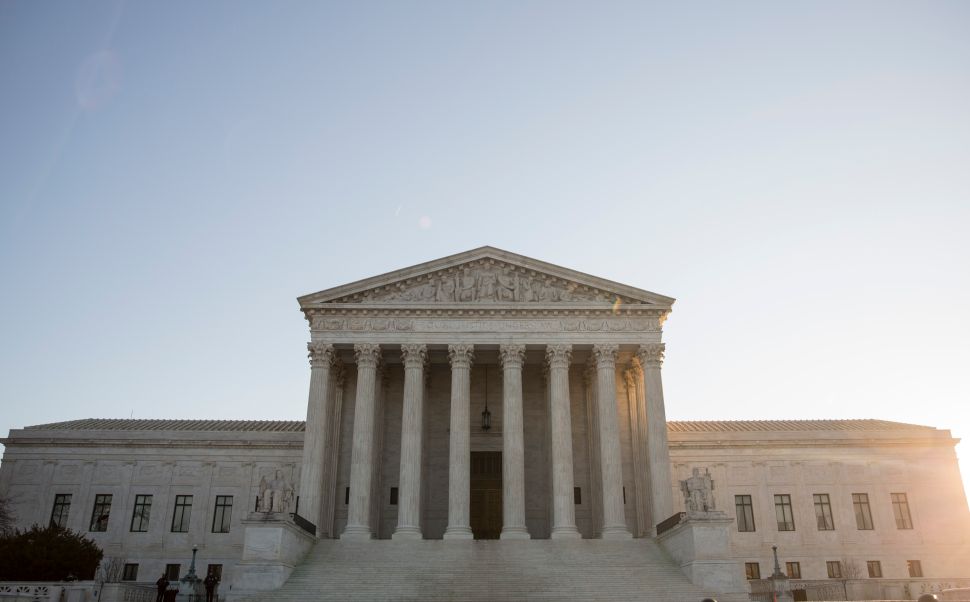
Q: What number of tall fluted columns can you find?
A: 8